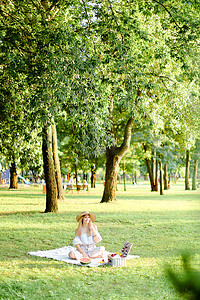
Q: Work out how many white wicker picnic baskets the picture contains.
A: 1